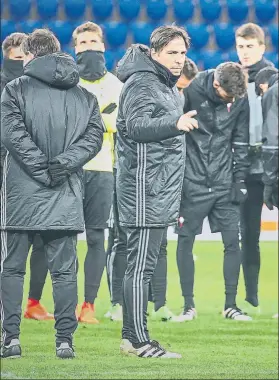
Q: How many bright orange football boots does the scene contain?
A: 2